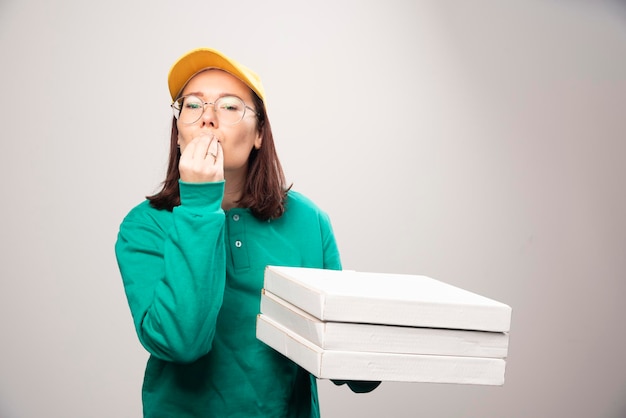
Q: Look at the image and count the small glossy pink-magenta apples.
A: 0